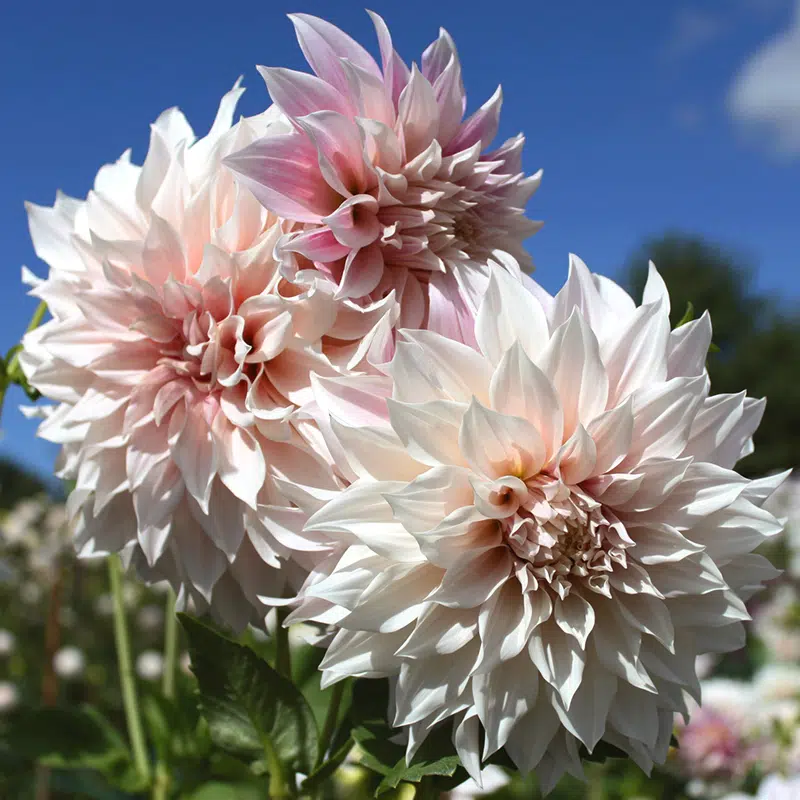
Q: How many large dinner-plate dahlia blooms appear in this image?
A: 3